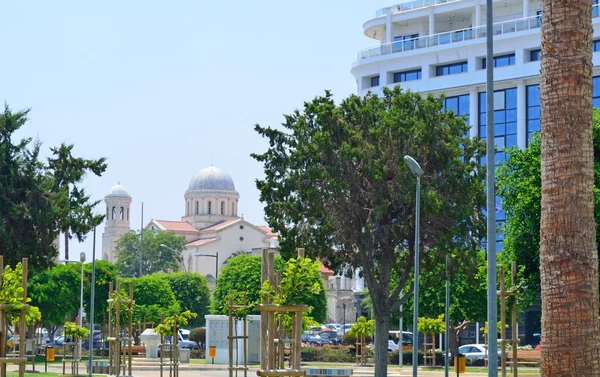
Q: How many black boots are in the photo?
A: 0